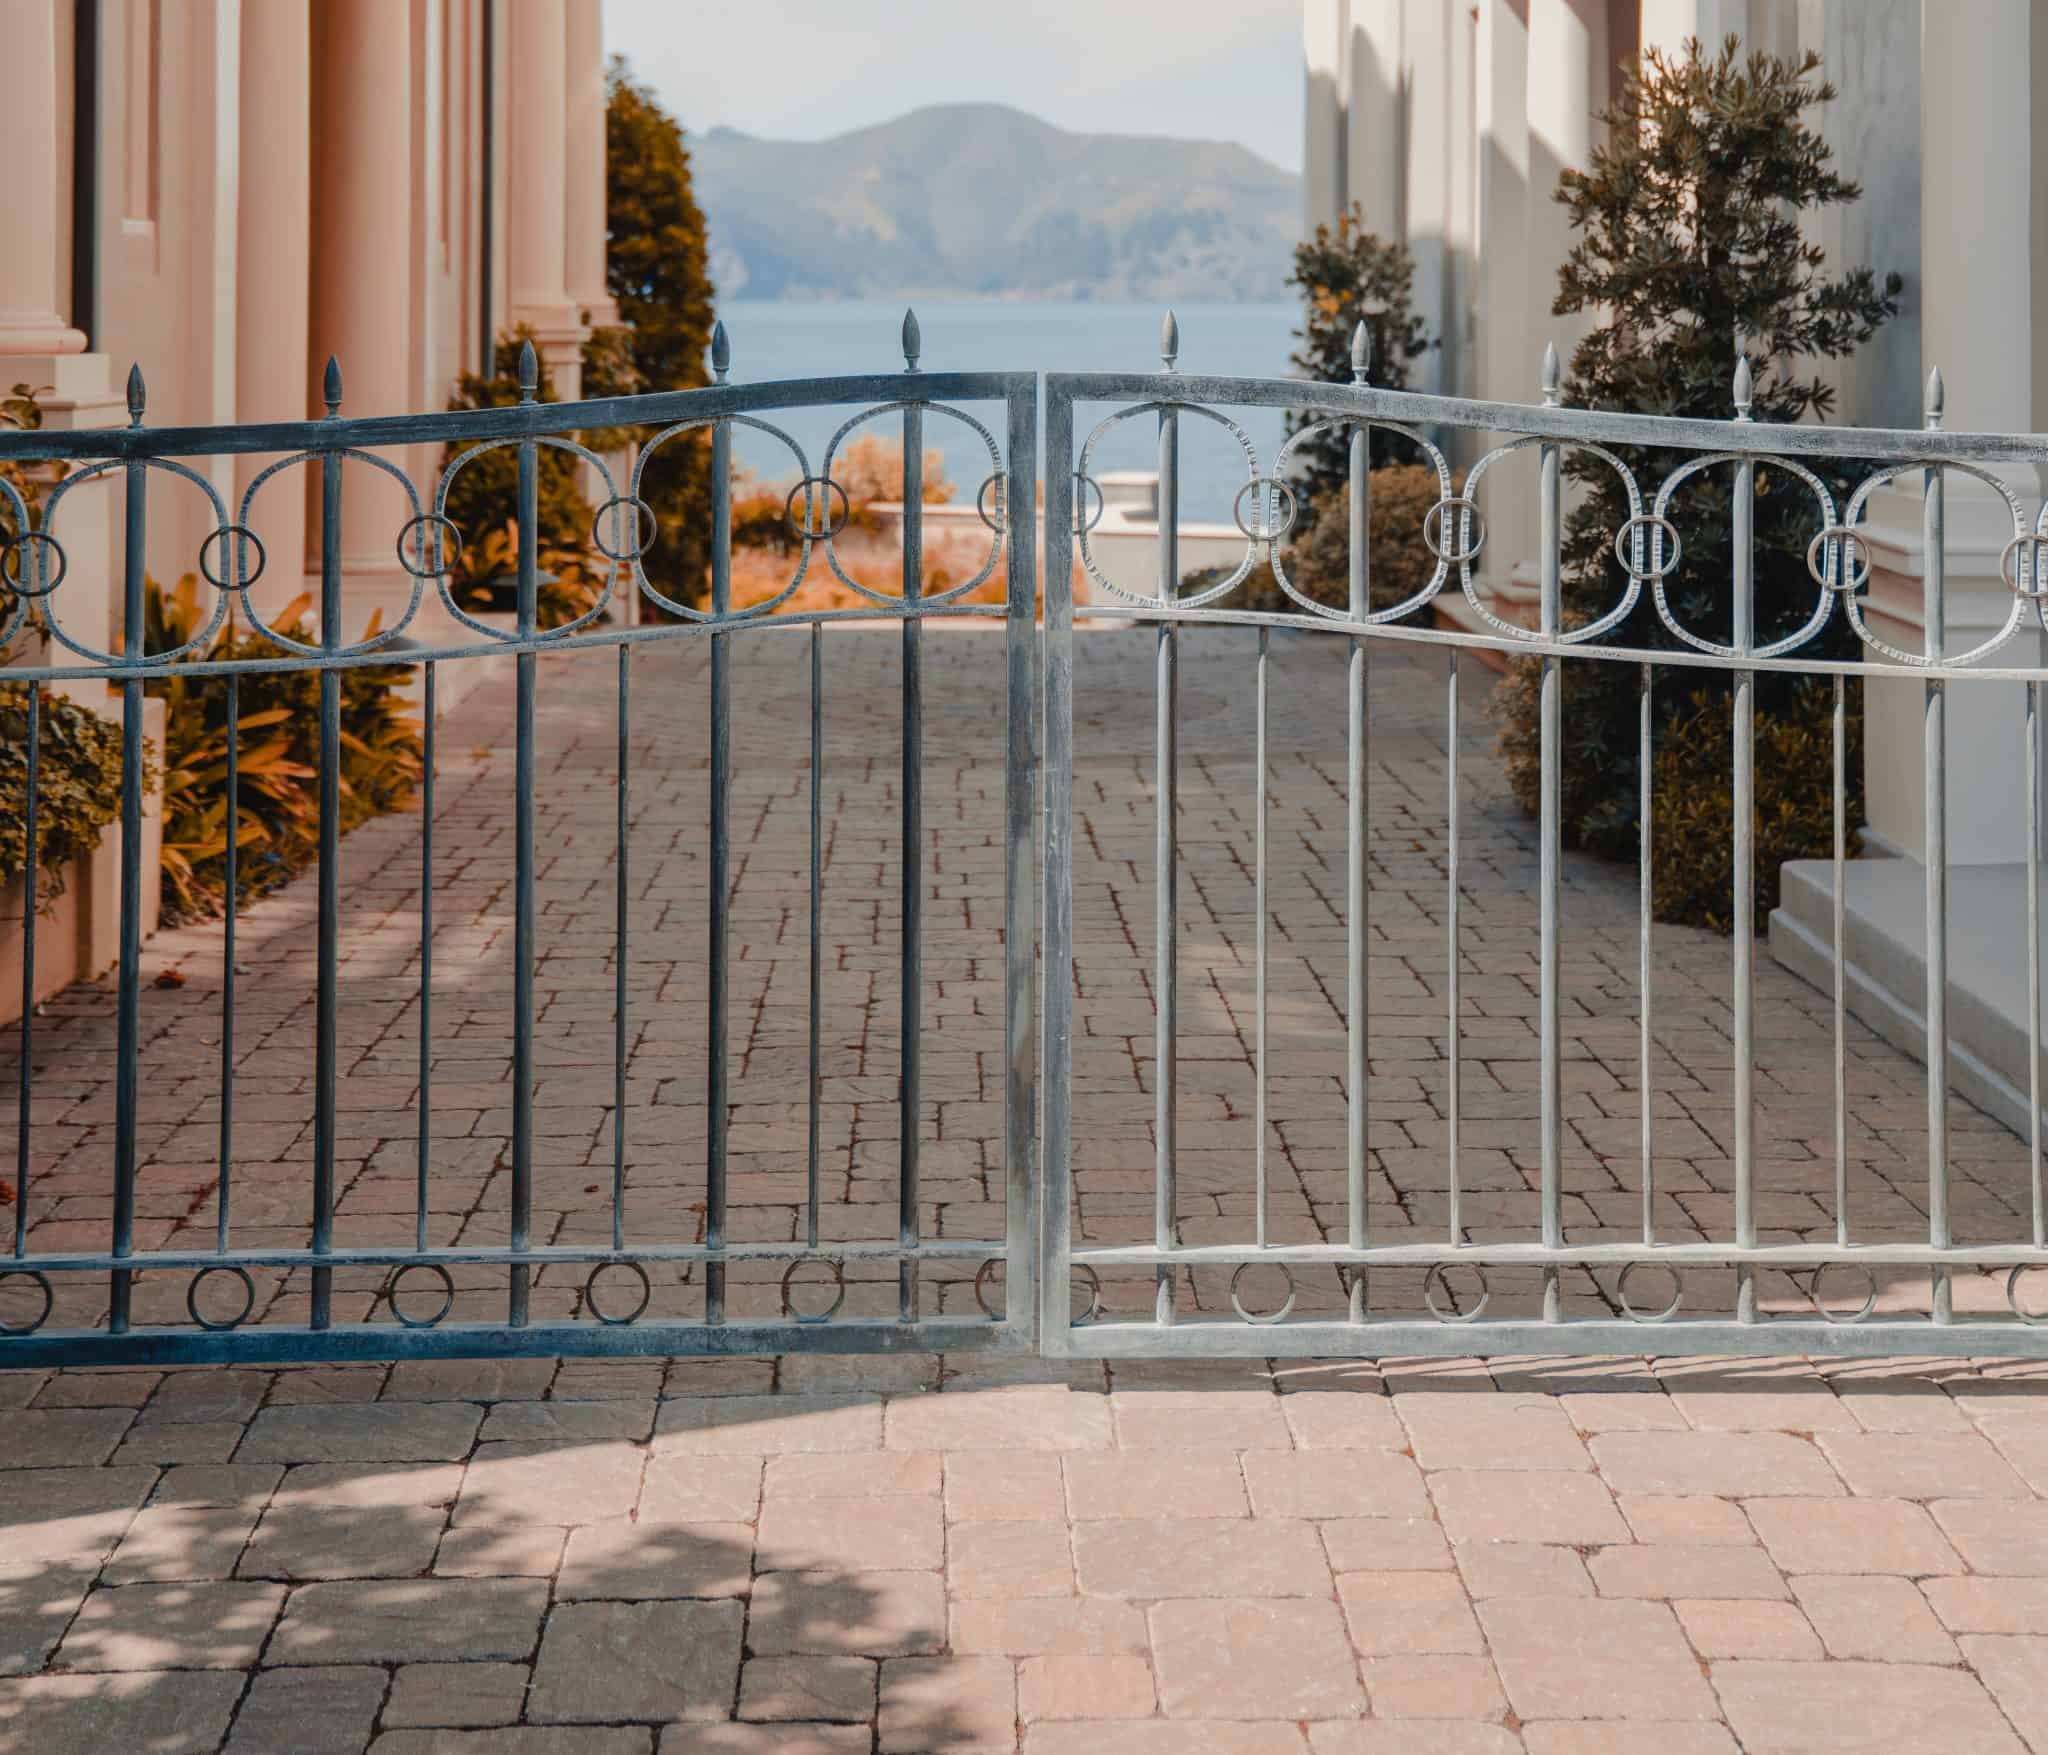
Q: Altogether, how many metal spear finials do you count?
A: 10